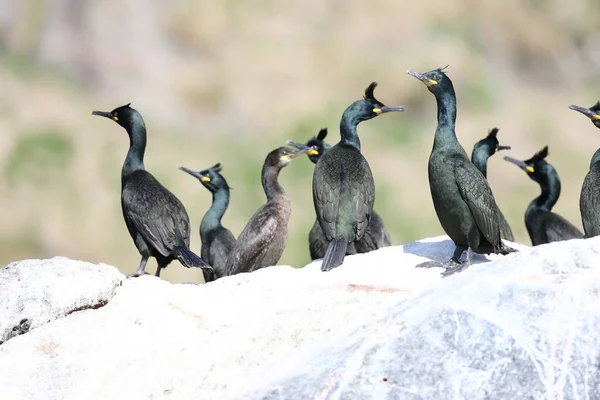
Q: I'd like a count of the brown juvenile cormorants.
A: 1